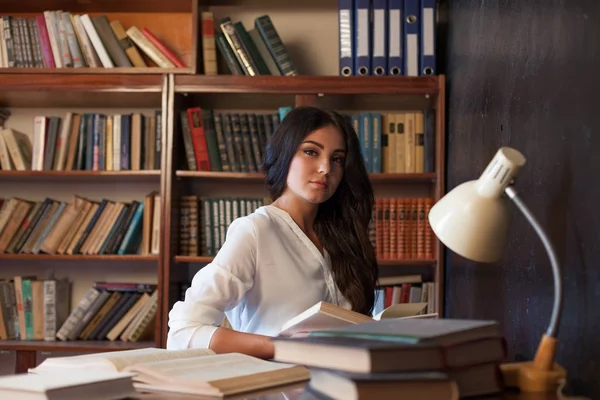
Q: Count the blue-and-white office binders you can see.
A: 6